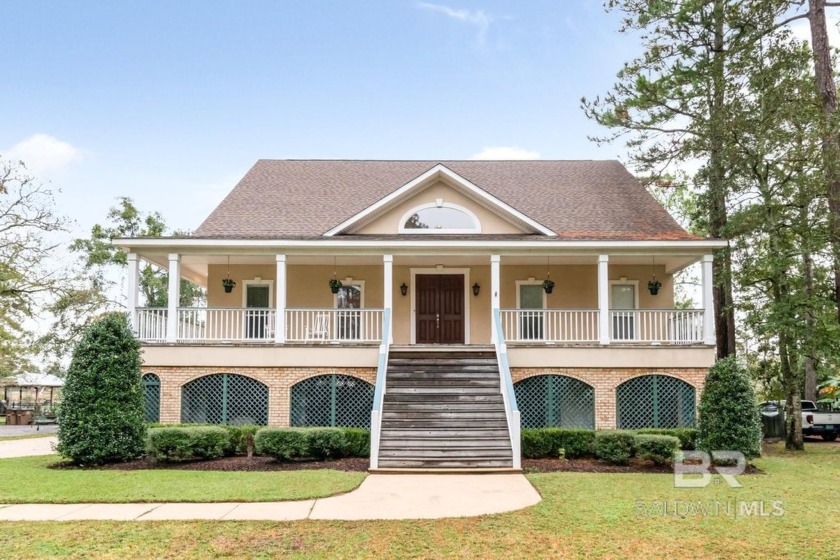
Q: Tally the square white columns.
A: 7